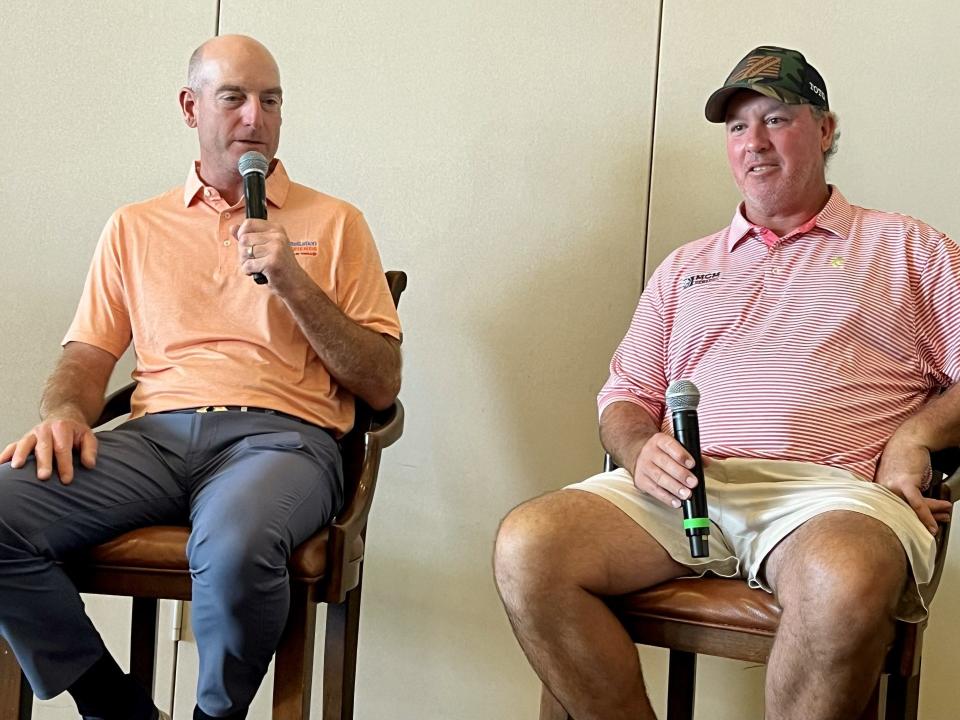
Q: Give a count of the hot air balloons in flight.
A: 0